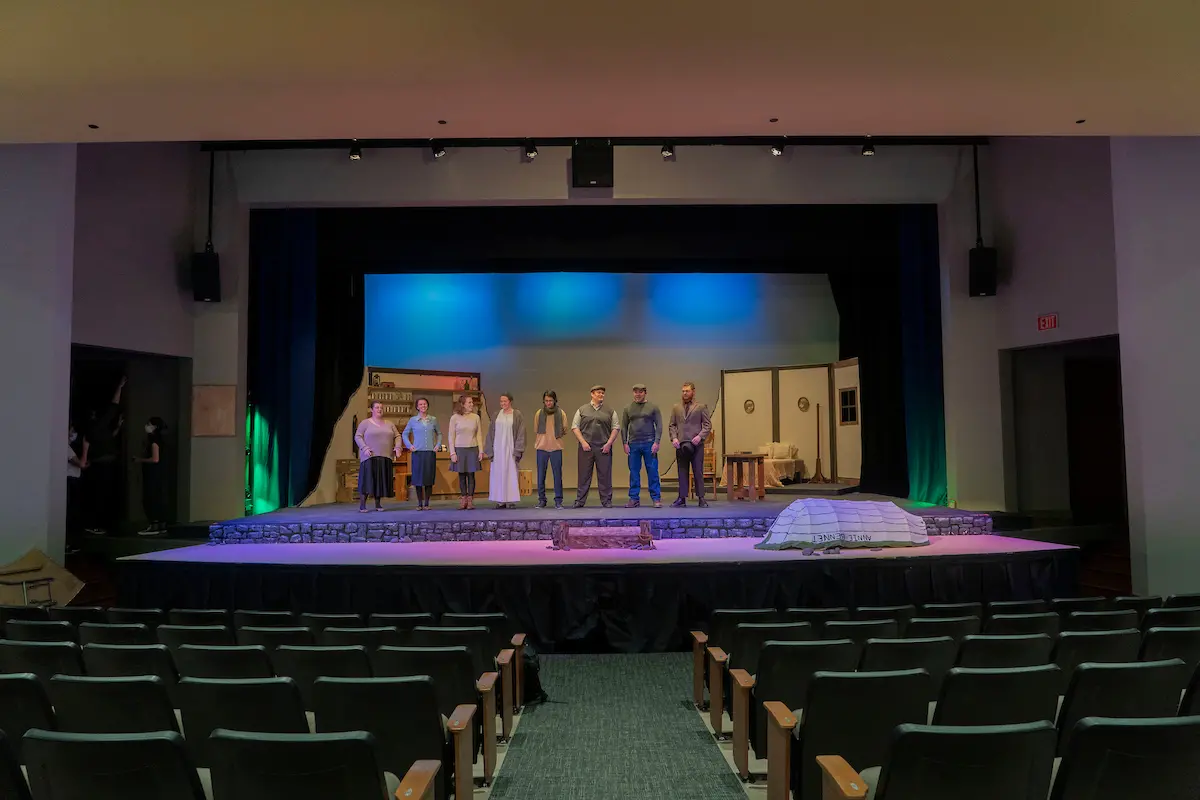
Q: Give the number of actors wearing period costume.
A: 8